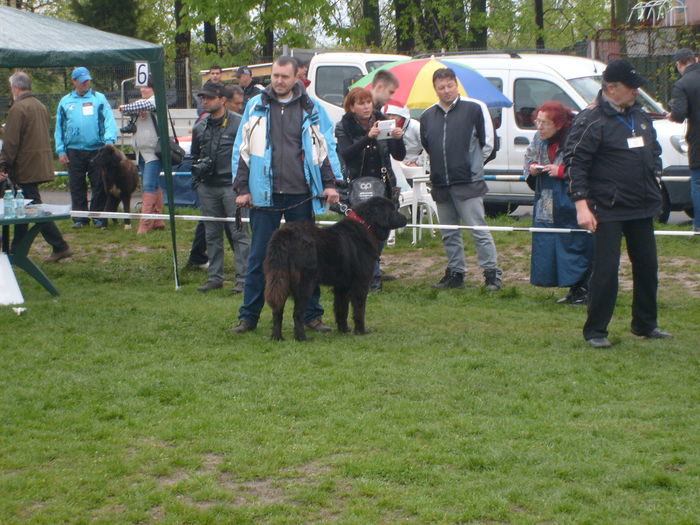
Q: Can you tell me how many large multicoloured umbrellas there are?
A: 1